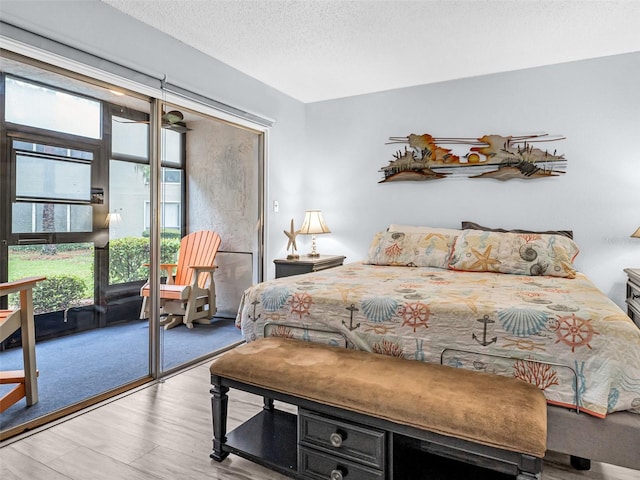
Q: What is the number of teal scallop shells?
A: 3